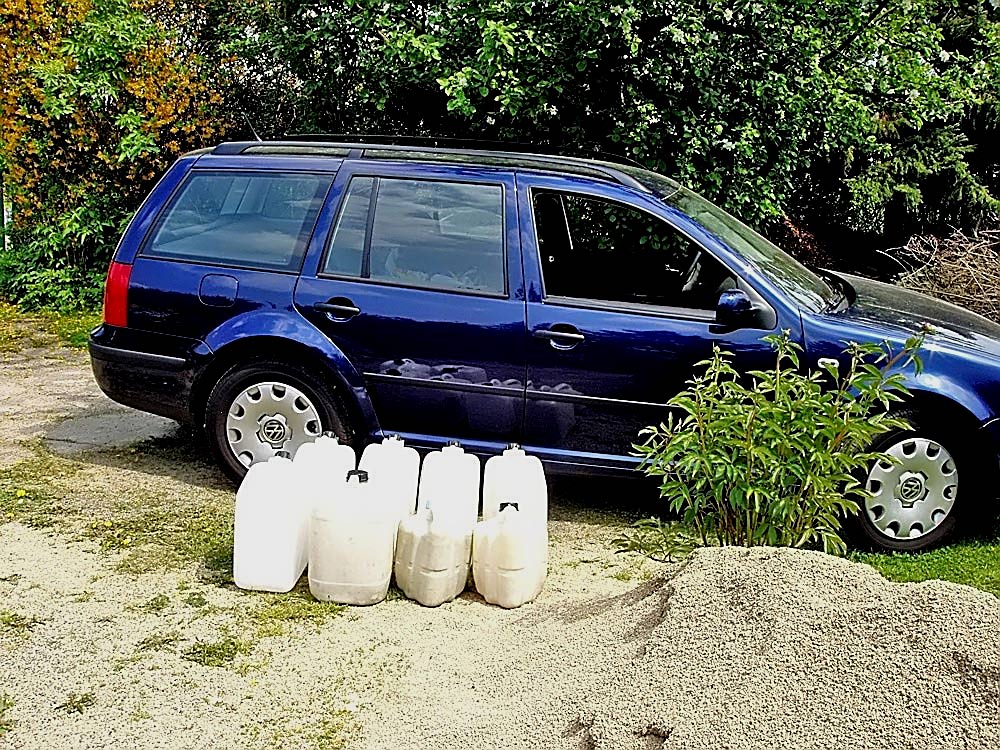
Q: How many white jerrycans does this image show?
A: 8